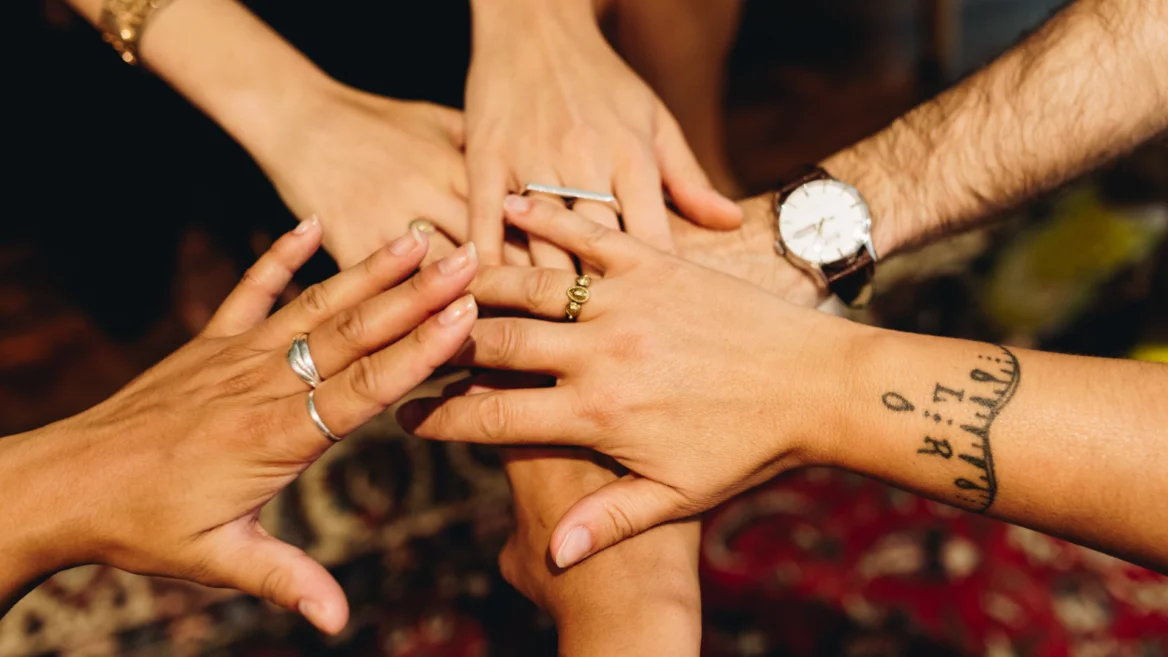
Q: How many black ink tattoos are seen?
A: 1